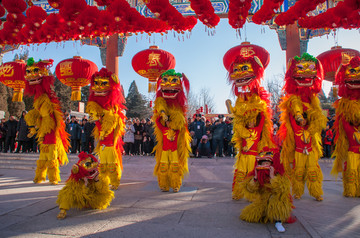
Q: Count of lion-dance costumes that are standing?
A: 6